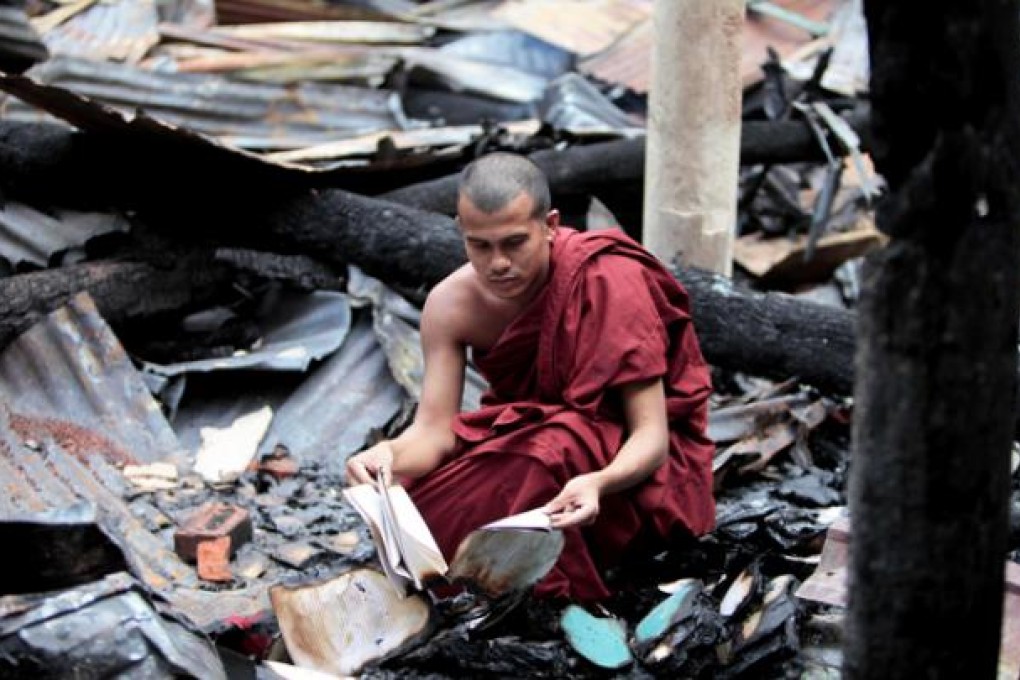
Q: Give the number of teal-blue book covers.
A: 2